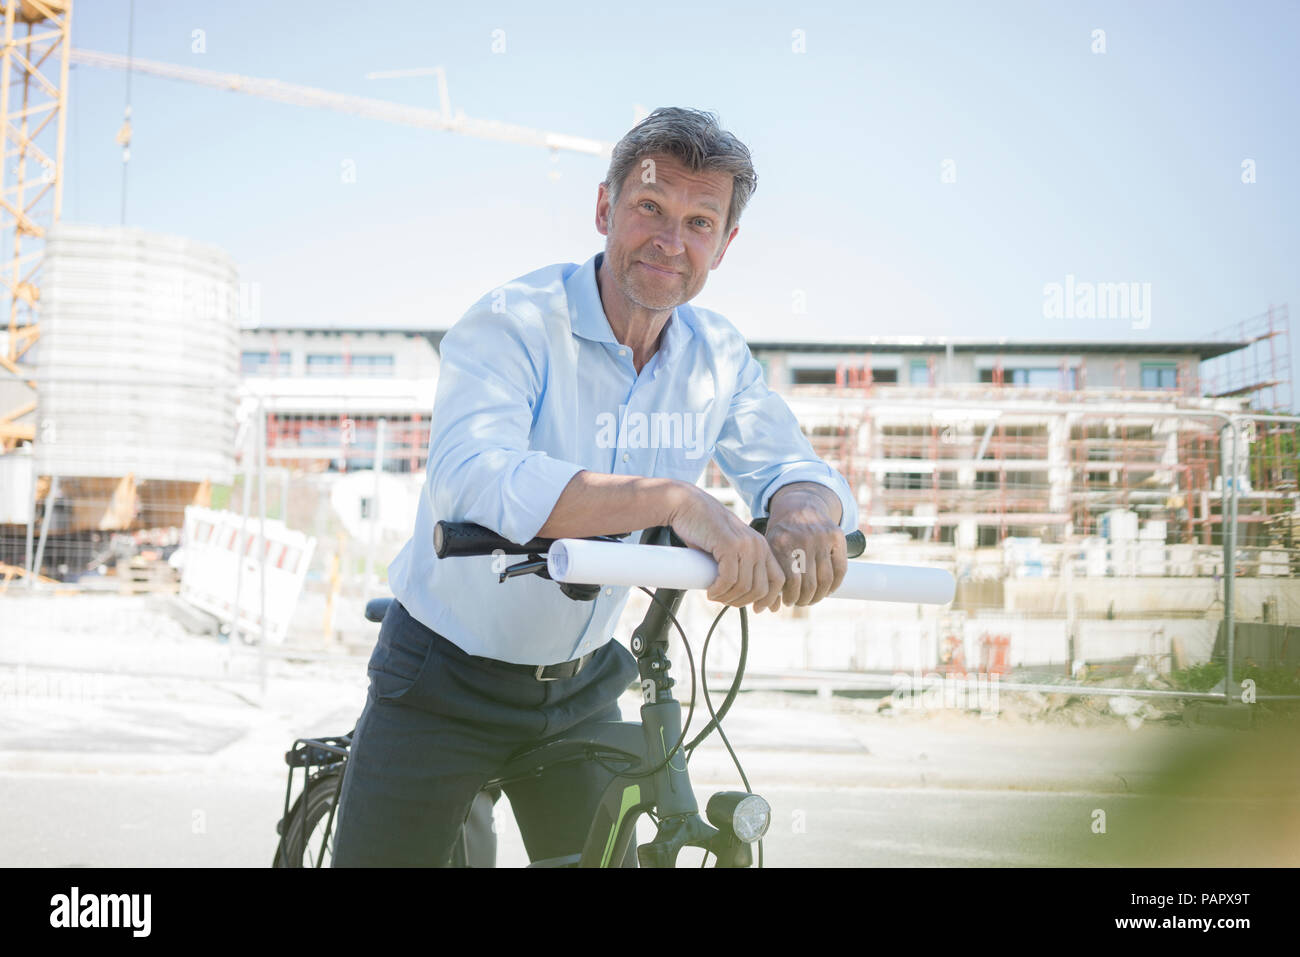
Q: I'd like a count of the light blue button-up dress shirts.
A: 1